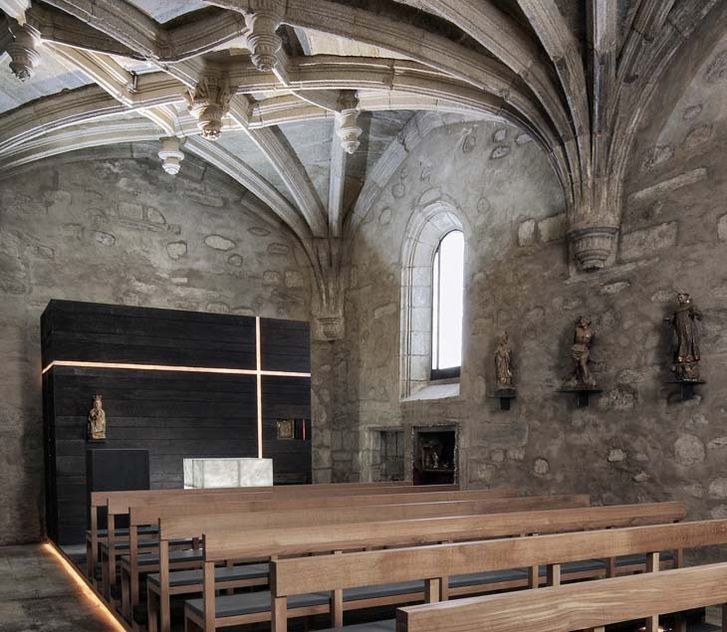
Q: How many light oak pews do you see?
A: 7